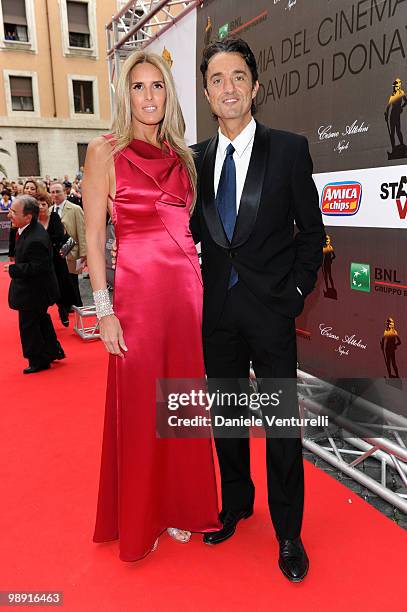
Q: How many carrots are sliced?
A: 0